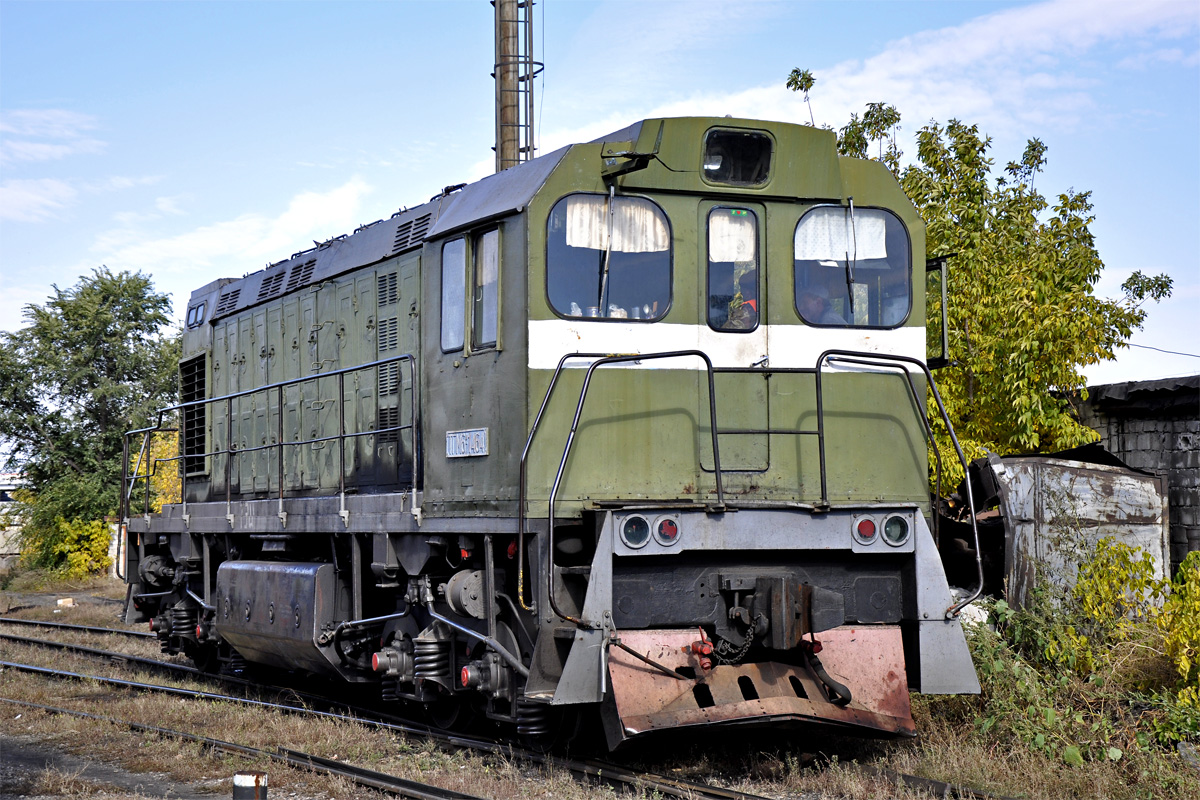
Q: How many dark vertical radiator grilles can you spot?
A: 1